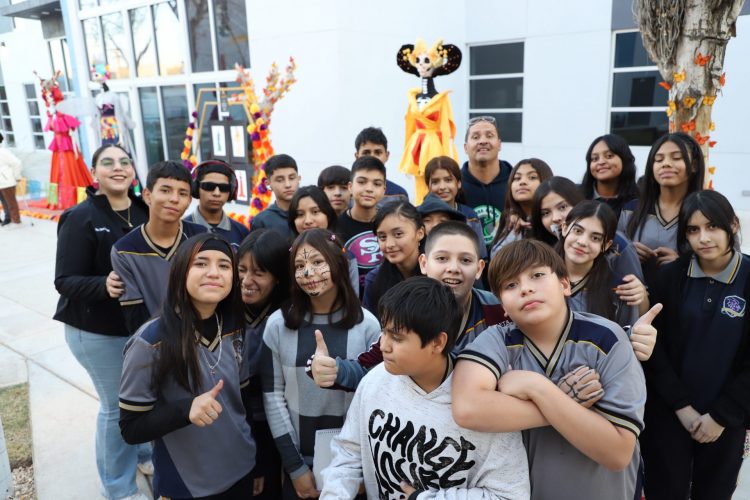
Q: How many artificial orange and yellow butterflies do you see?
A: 14